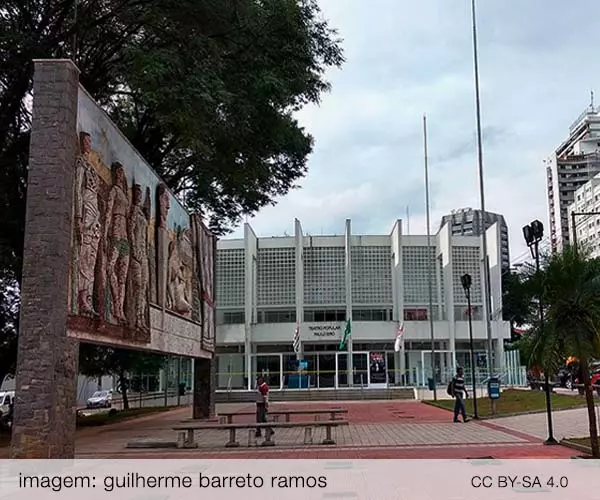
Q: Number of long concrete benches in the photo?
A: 2